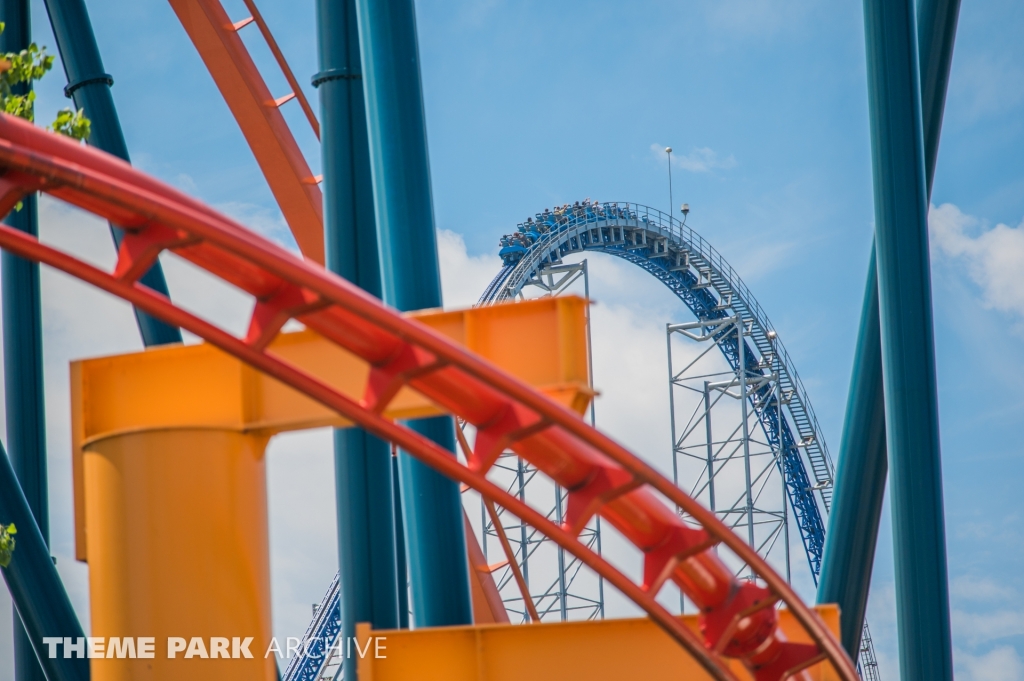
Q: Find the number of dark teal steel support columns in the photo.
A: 7